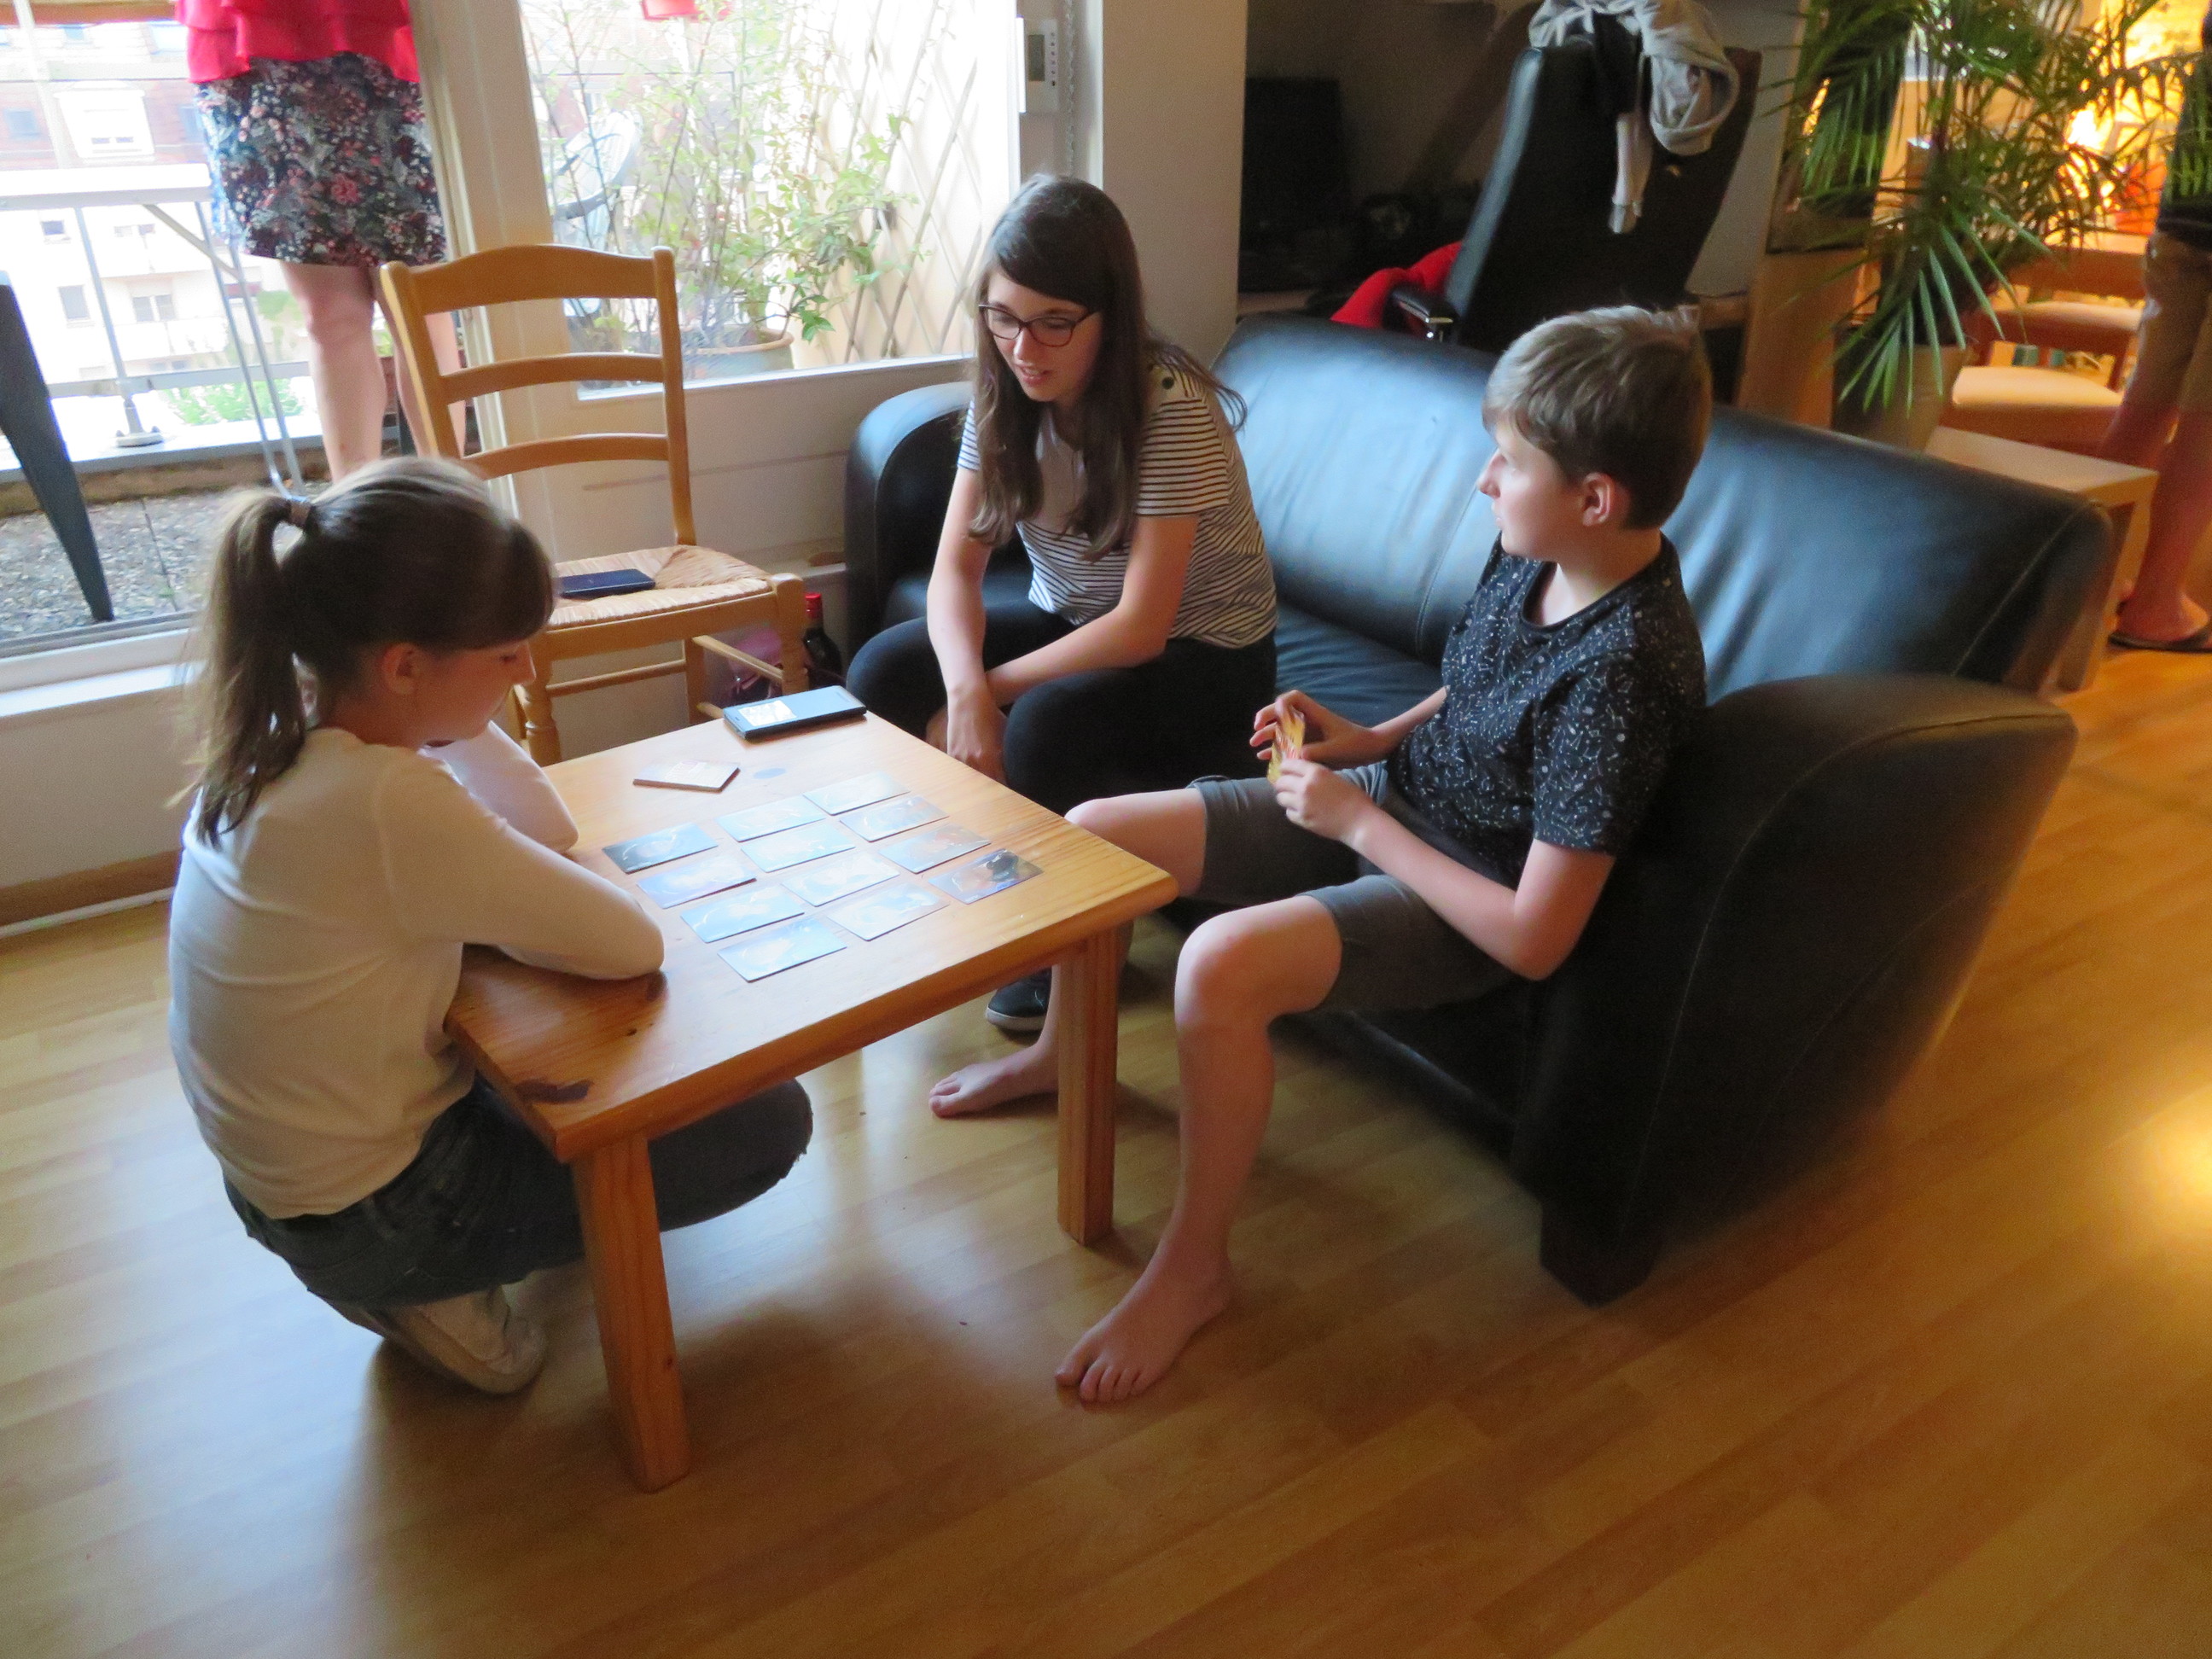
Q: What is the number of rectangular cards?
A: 12